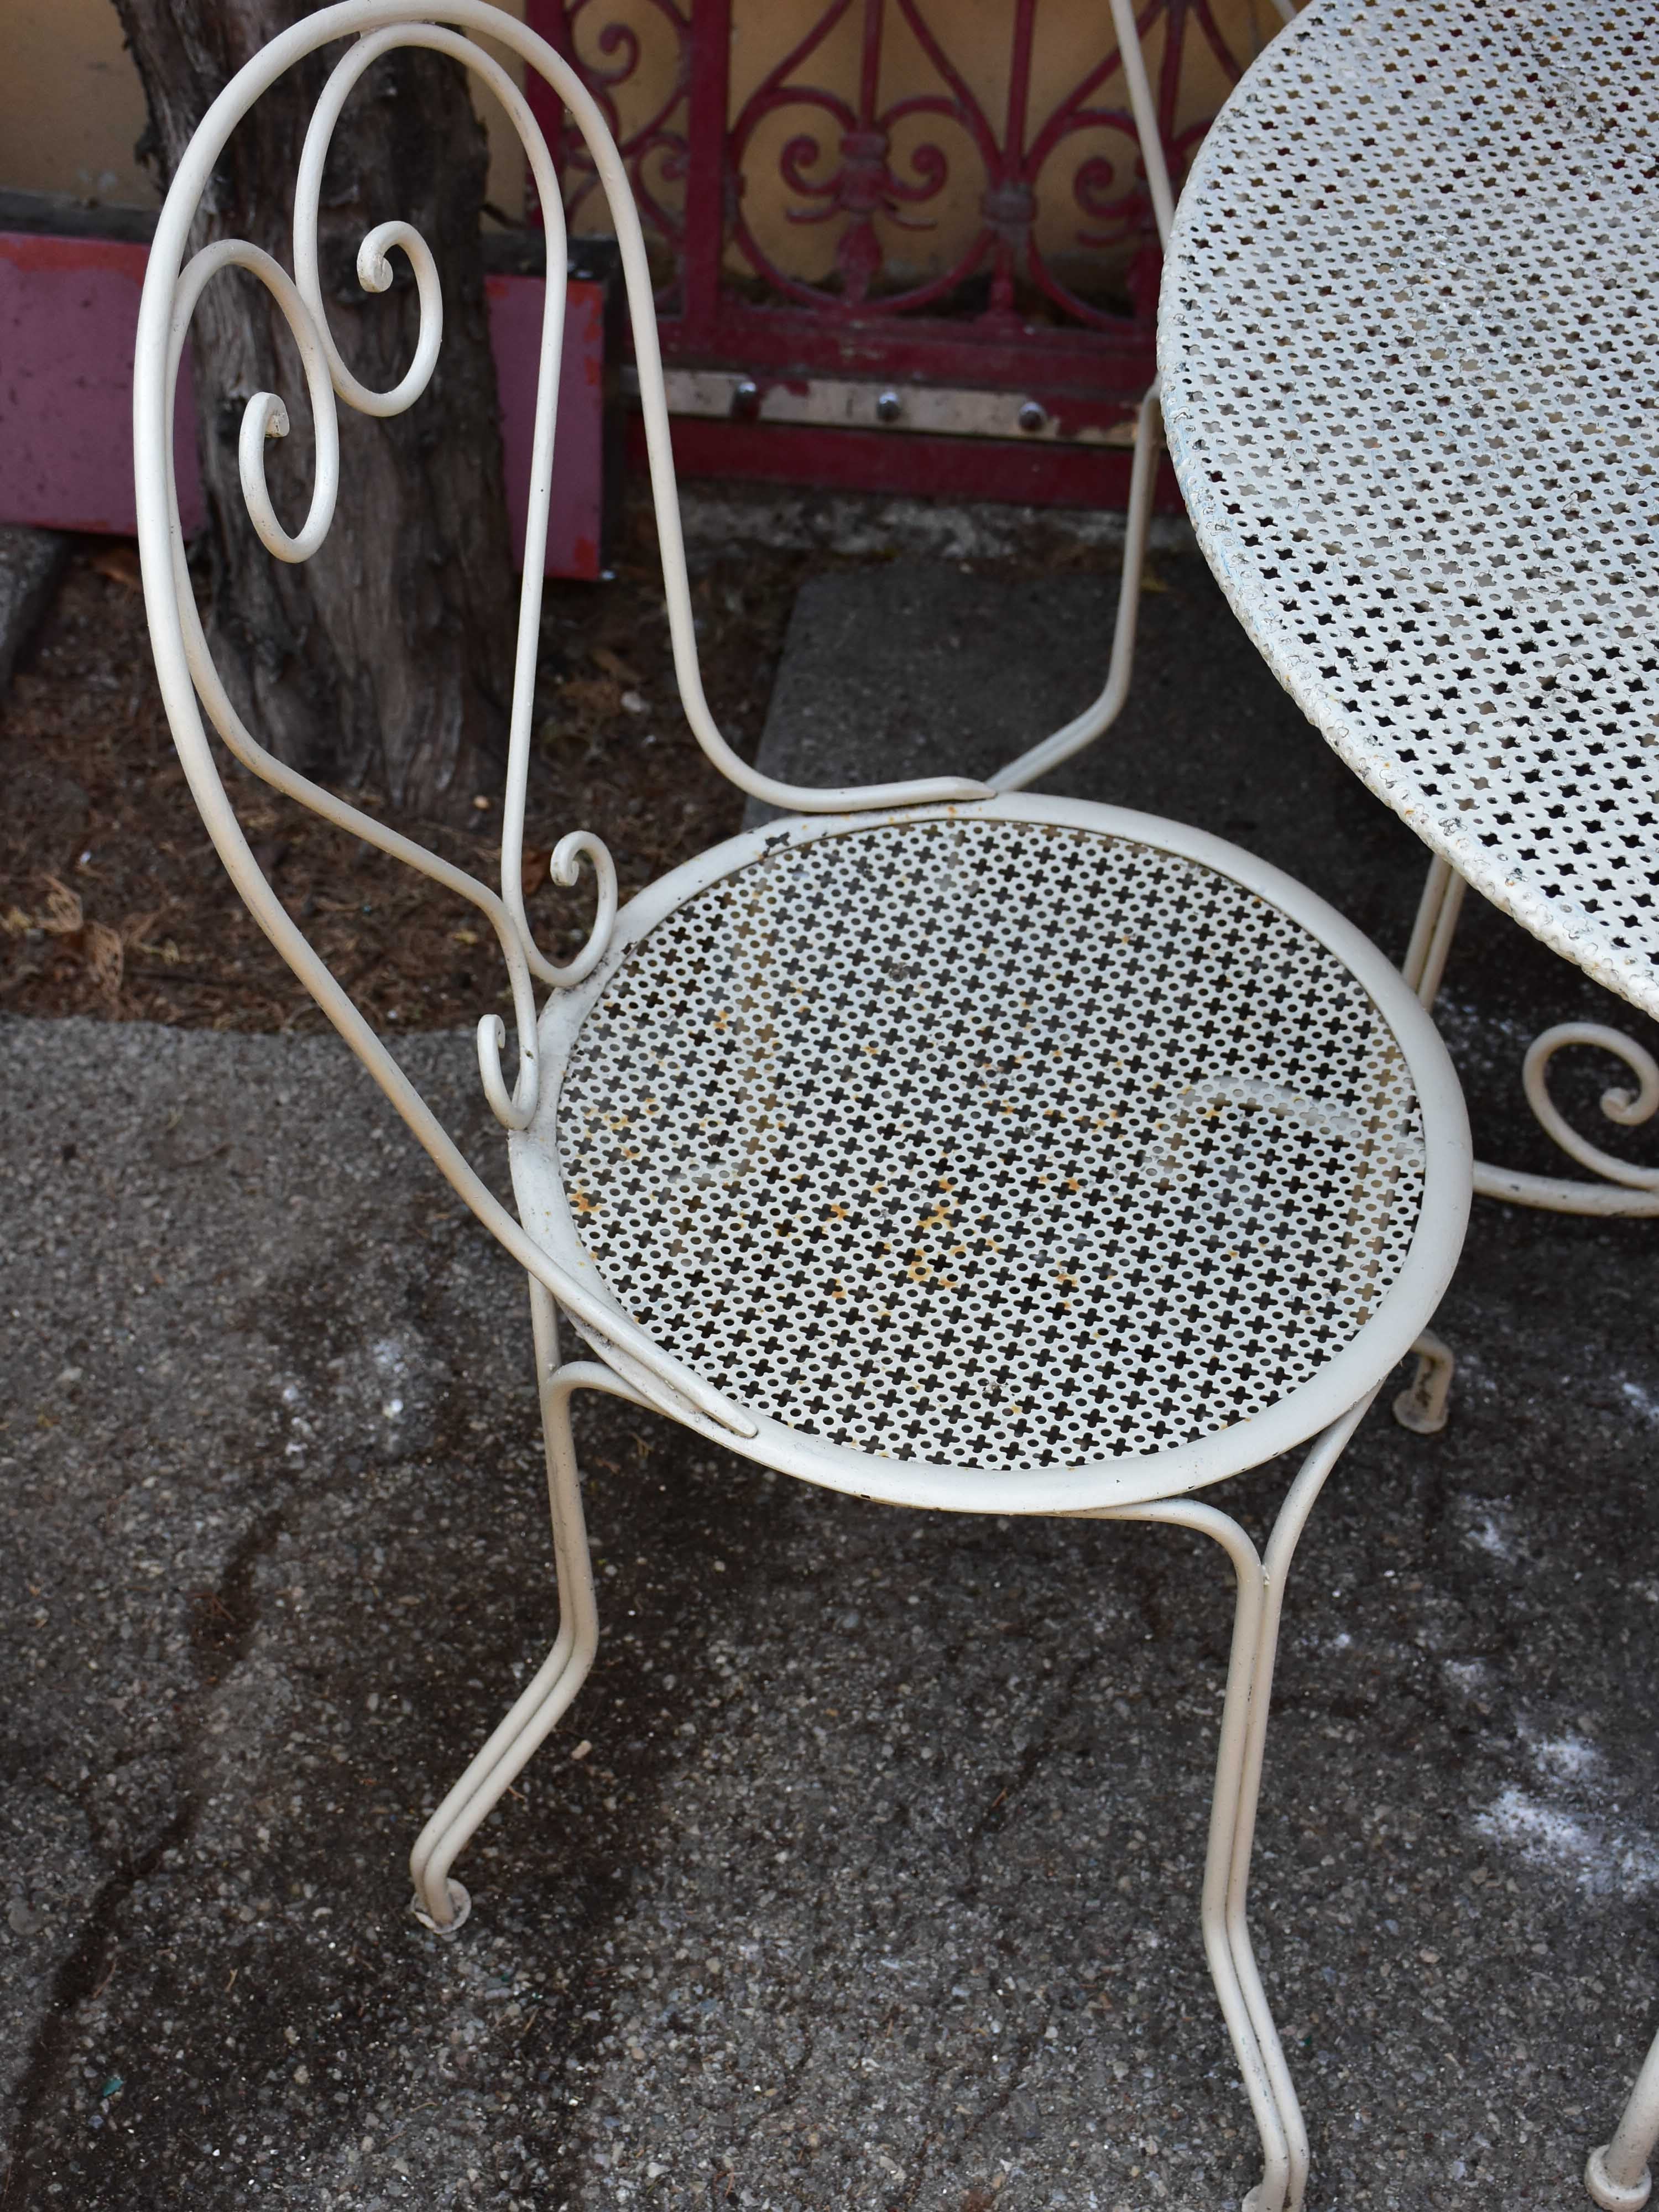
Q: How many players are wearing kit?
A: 0